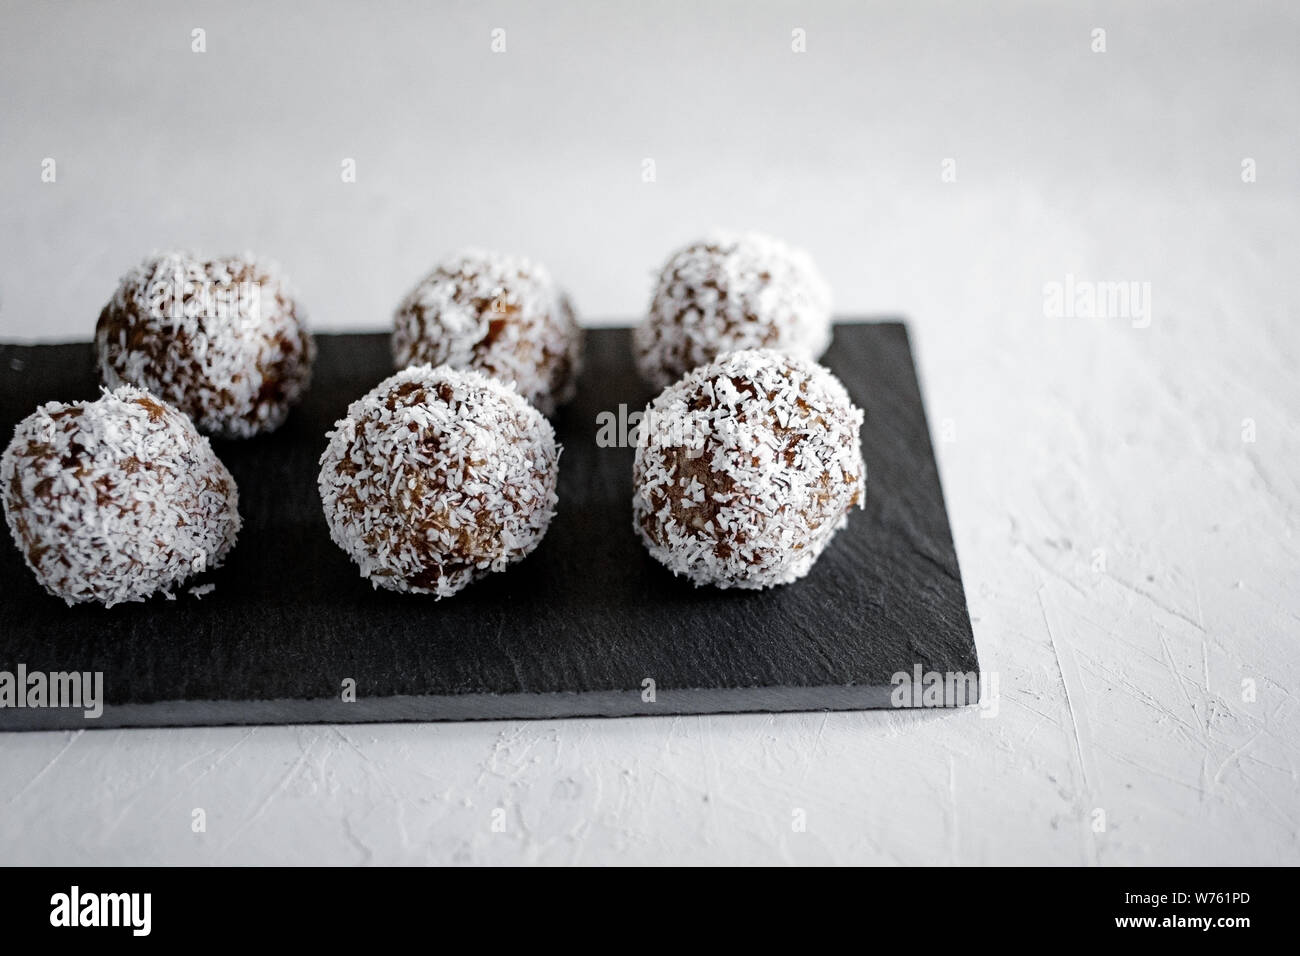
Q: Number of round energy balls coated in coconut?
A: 6